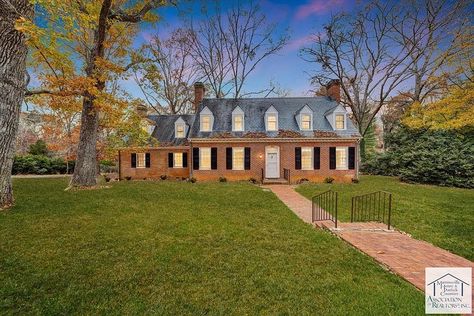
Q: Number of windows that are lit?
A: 12